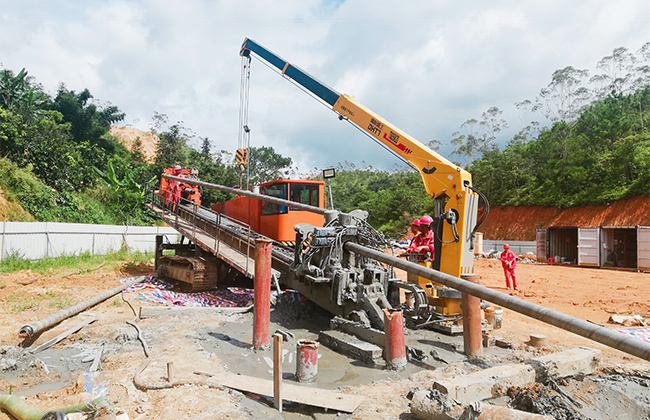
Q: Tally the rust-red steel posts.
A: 4